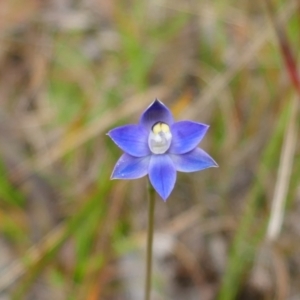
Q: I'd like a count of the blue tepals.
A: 6